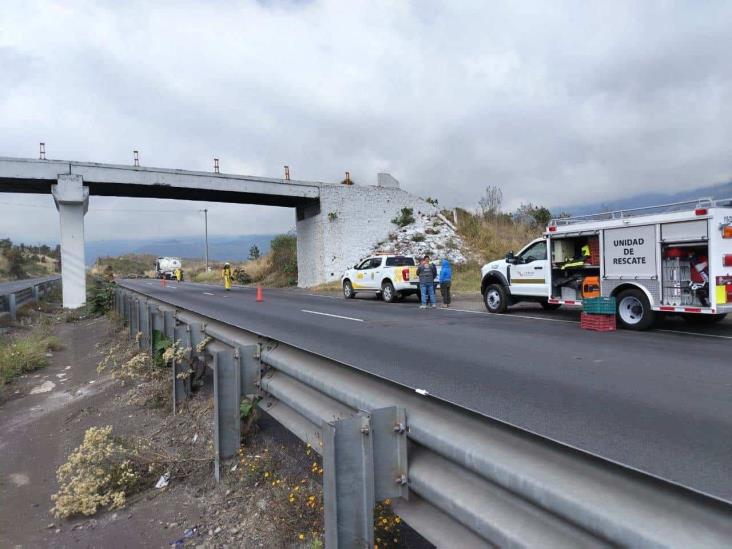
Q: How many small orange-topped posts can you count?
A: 5